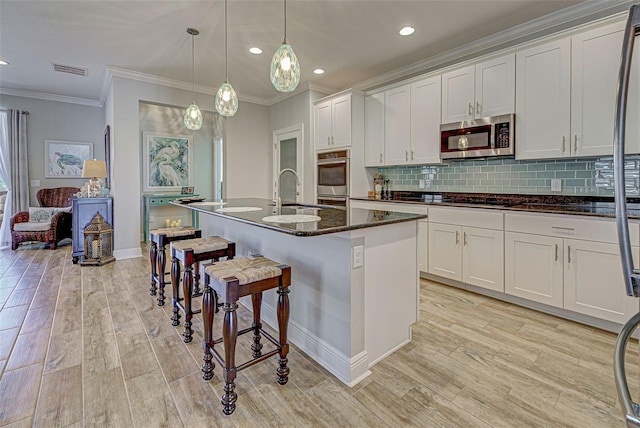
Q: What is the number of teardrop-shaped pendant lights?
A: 3